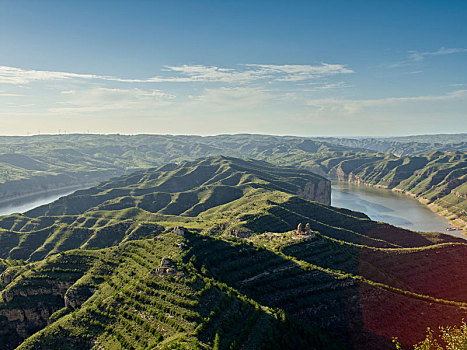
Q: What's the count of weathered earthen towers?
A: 2